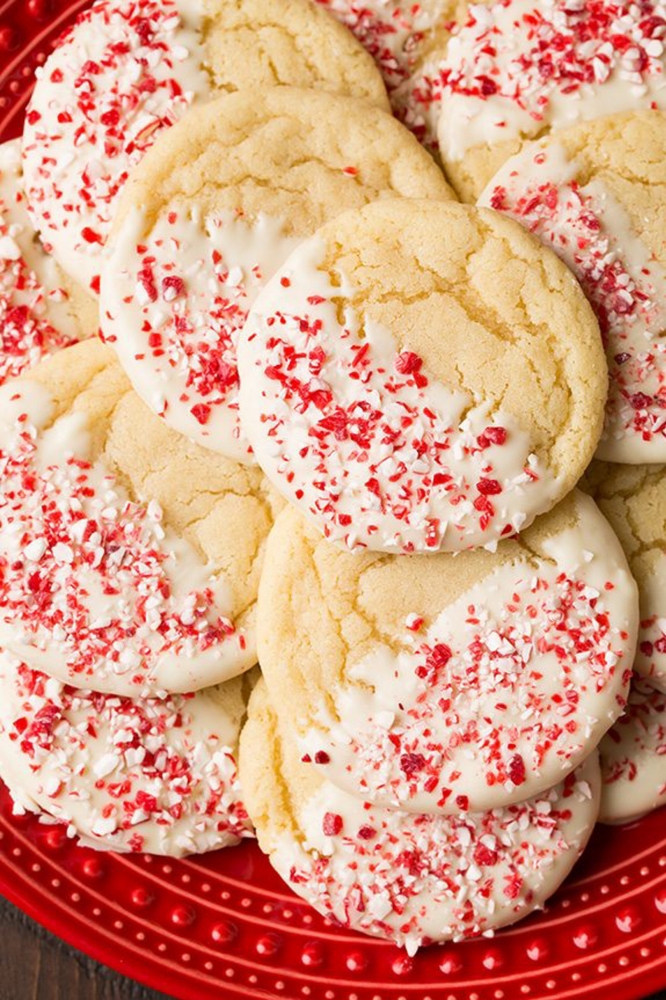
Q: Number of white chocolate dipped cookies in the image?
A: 13